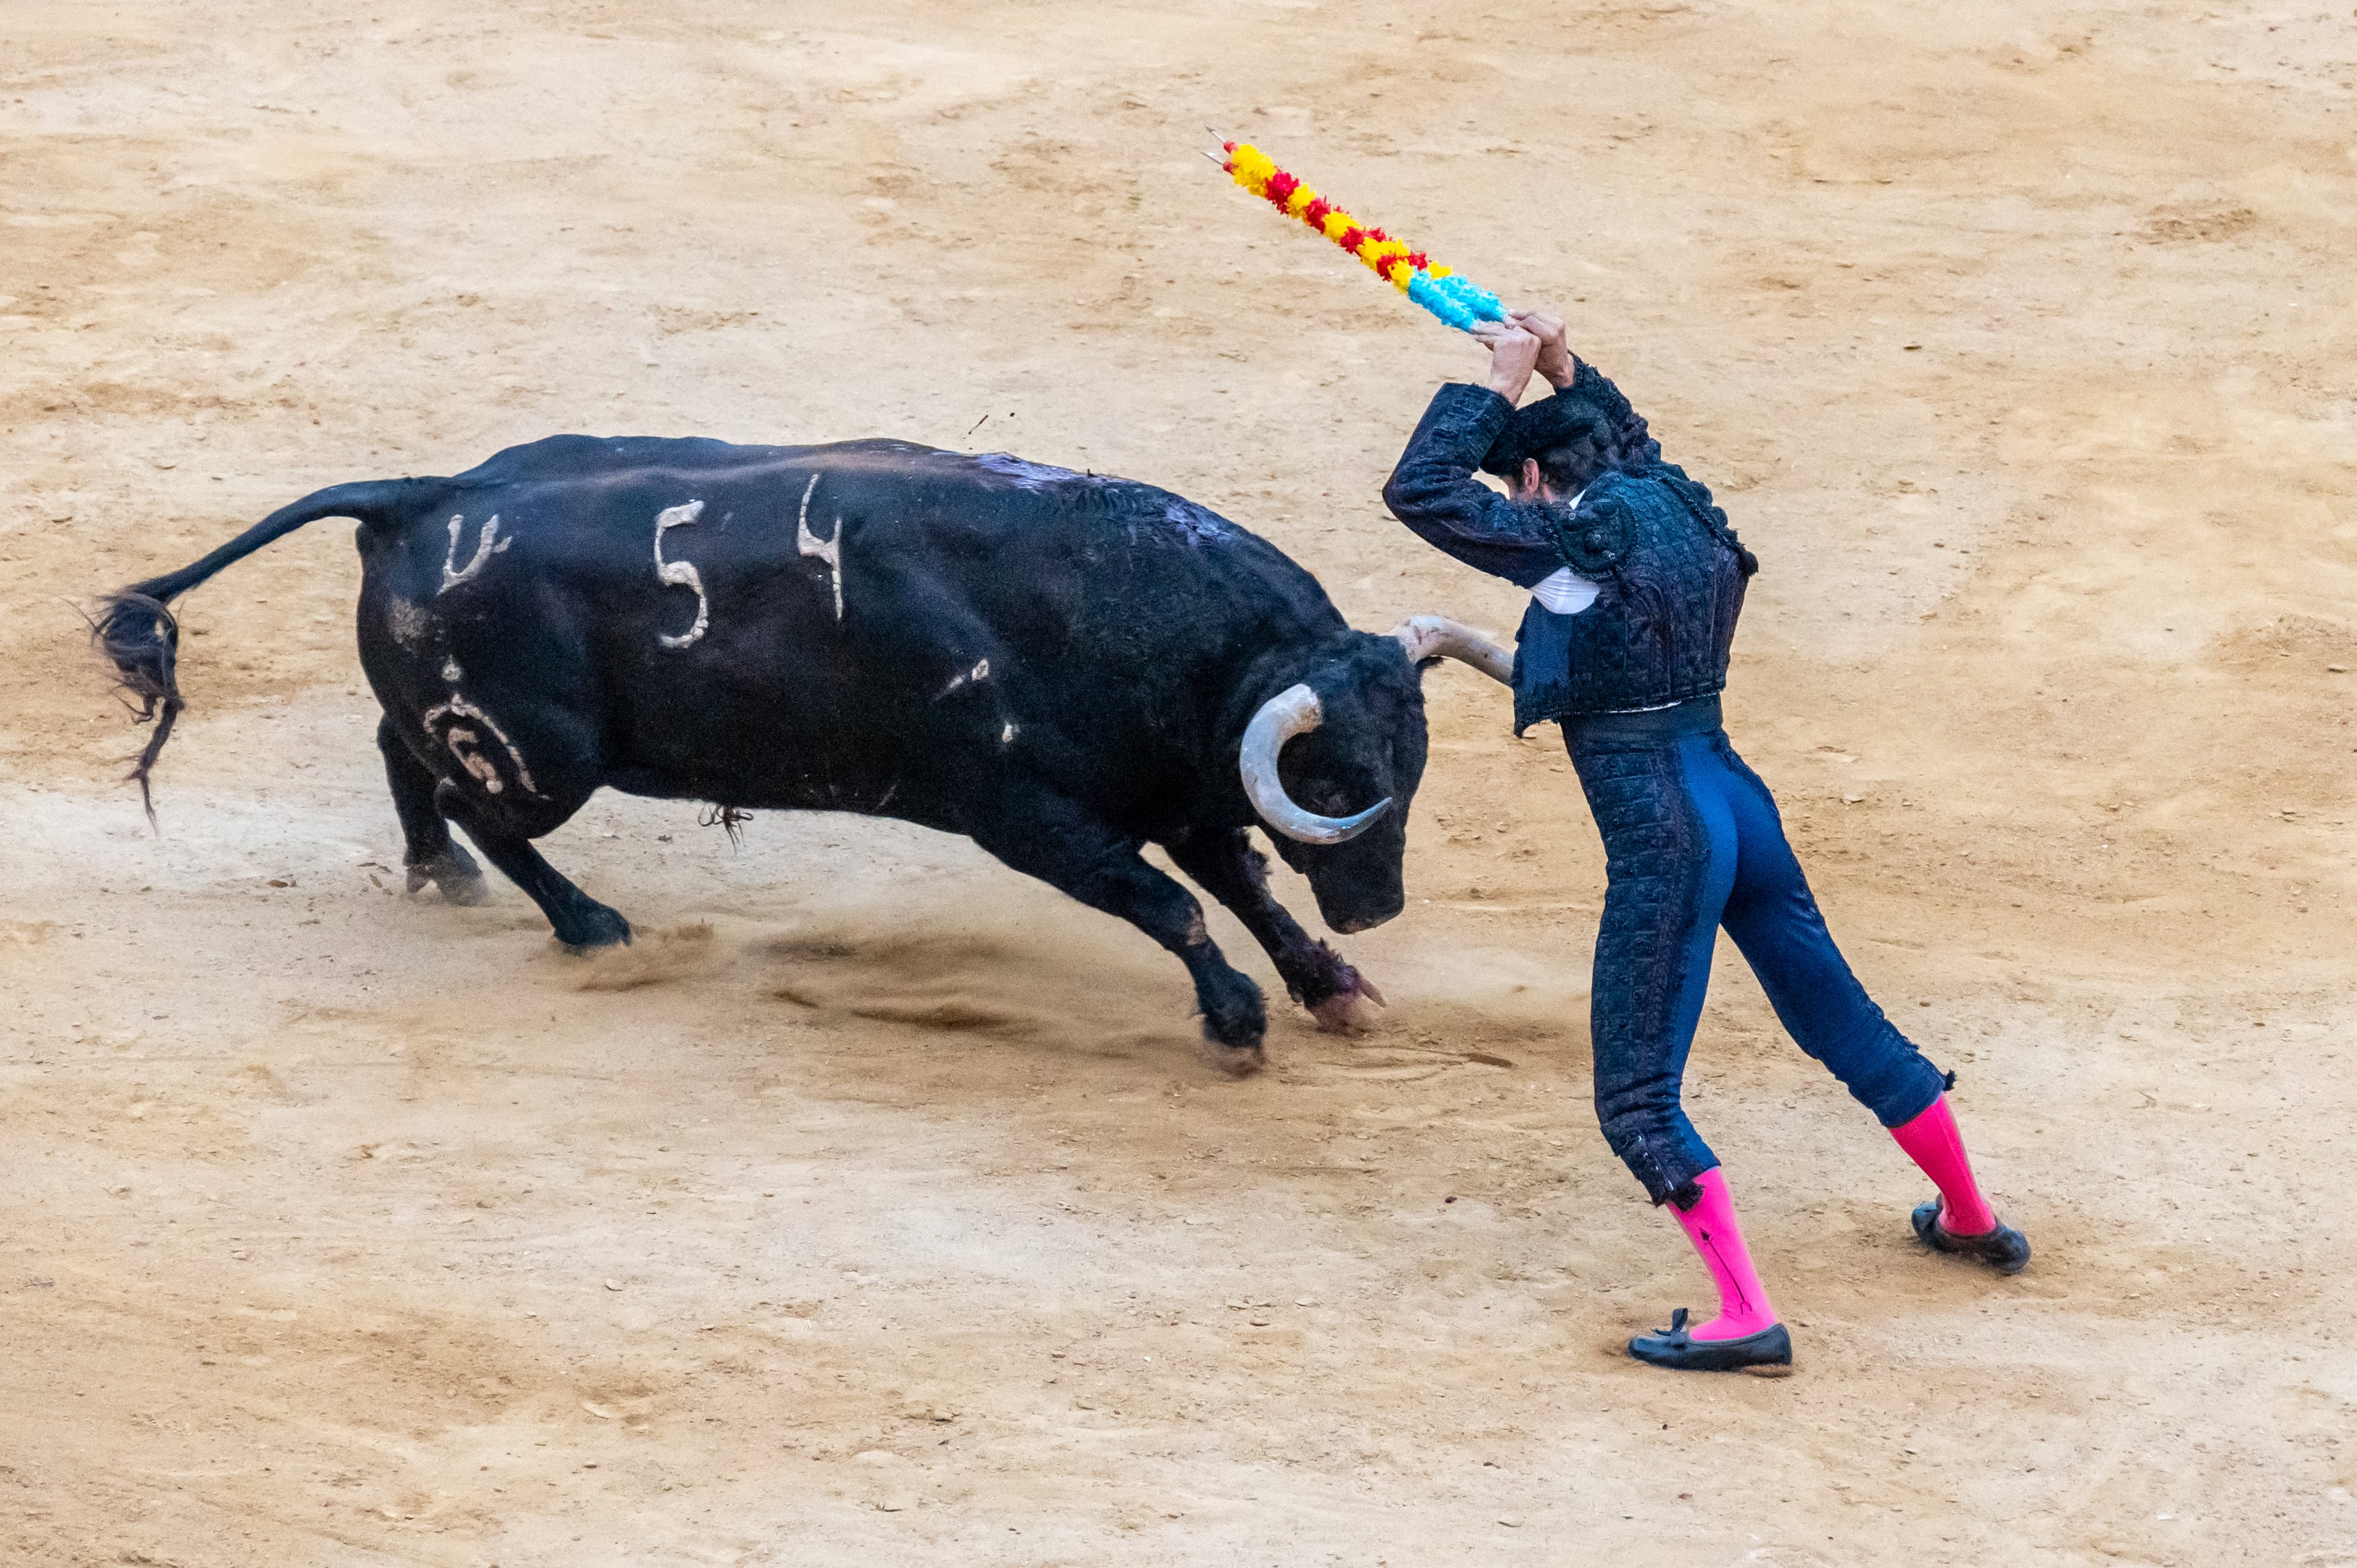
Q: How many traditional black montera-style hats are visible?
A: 1